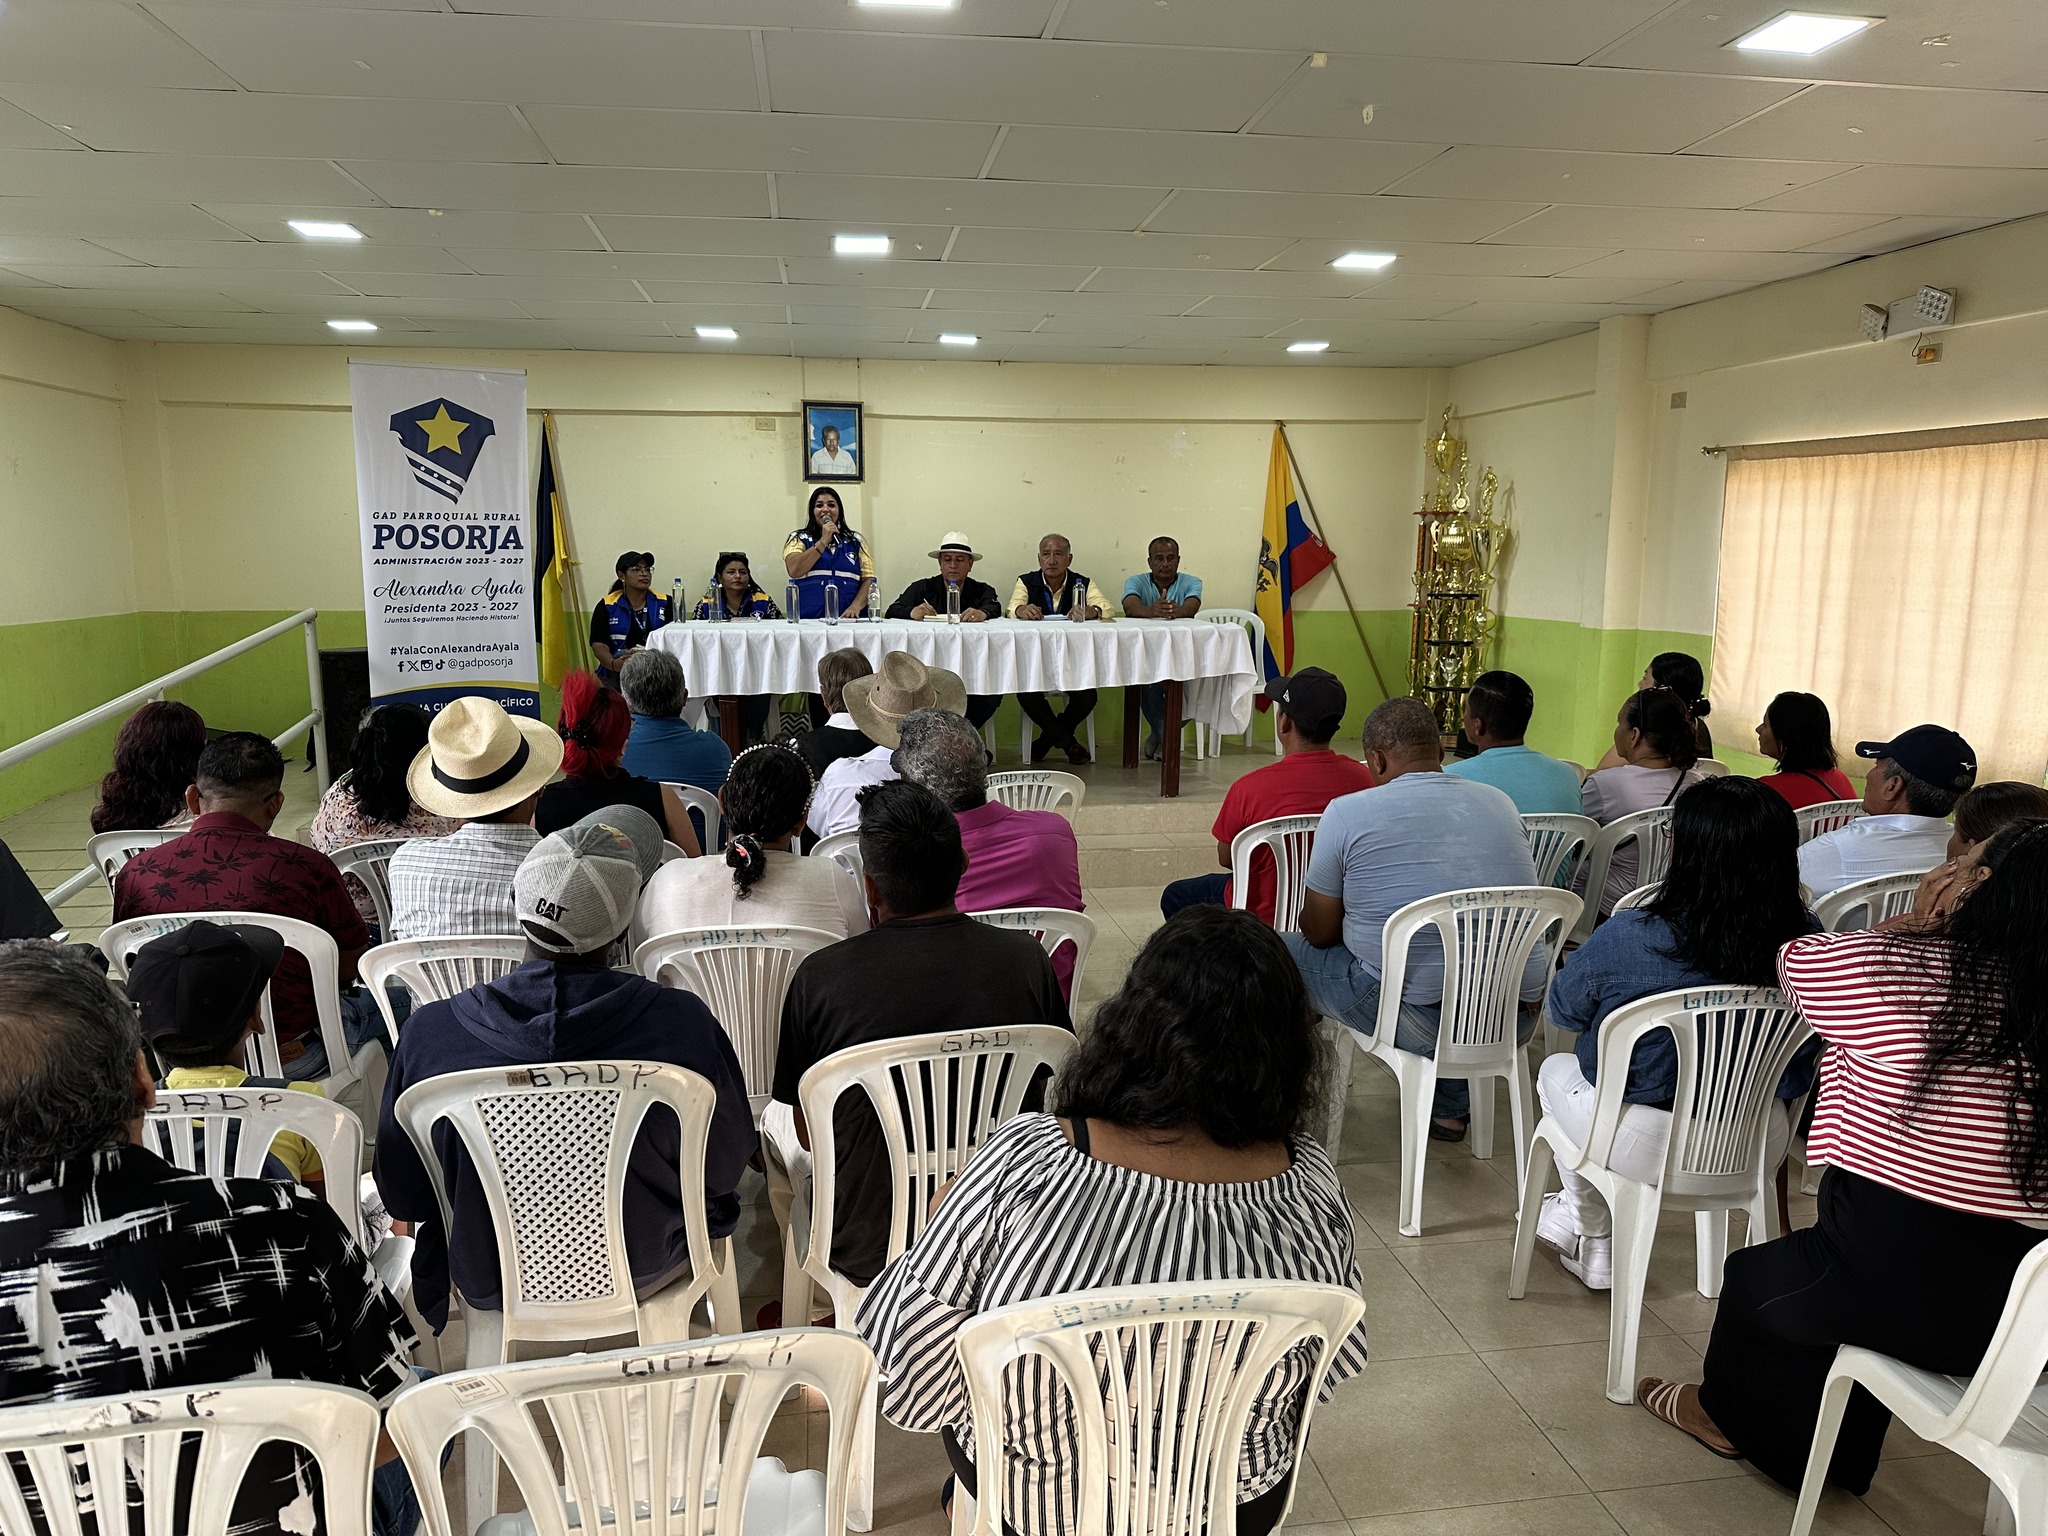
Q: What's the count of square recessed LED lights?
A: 9